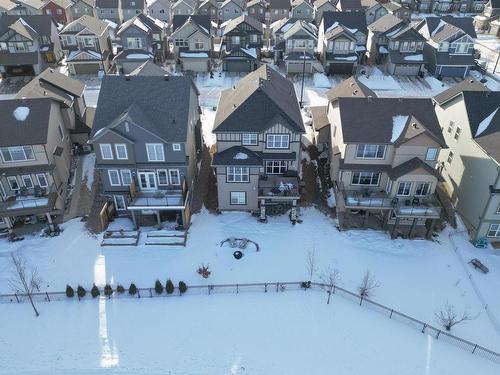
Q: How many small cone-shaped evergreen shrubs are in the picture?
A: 9